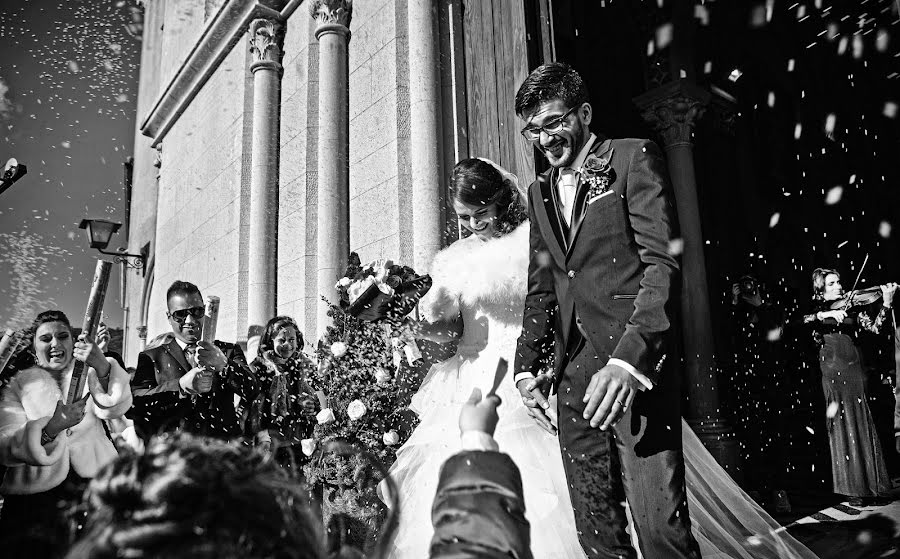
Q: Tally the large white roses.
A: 6